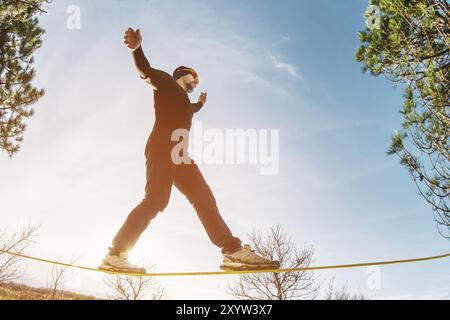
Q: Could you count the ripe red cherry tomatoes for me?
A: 0